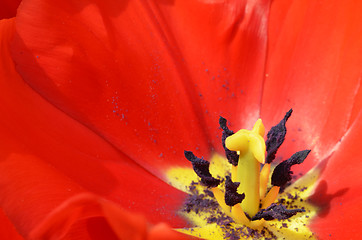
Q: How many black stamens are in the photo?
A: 6